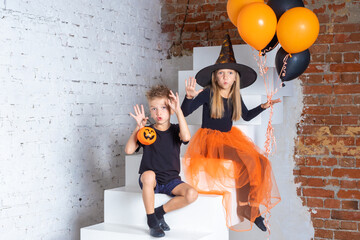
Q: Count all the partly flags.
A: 0